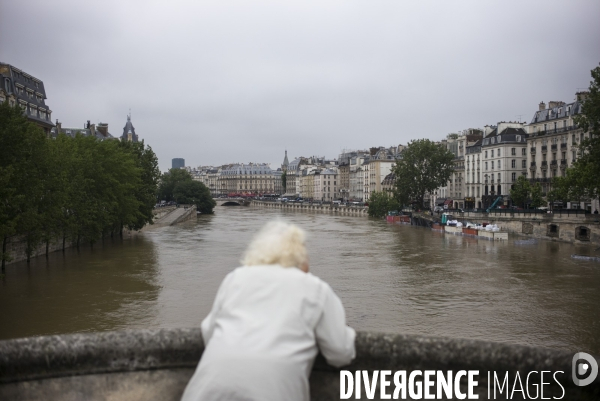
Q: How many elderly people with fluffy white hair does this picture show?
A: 1